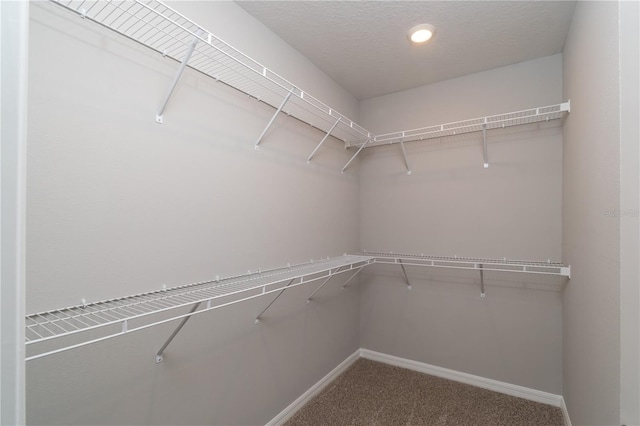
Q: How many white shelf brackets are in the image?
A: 12